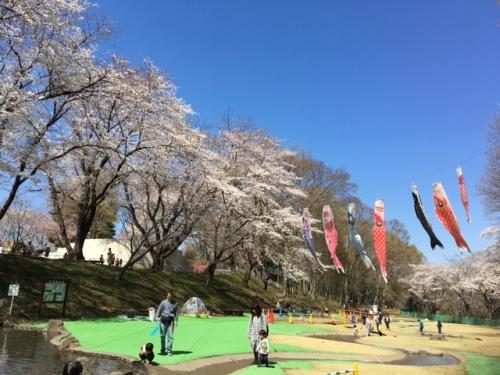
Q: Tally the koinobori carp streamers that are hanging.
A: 7